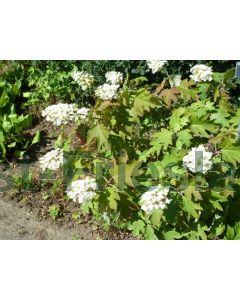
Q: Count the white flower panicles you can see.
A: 10